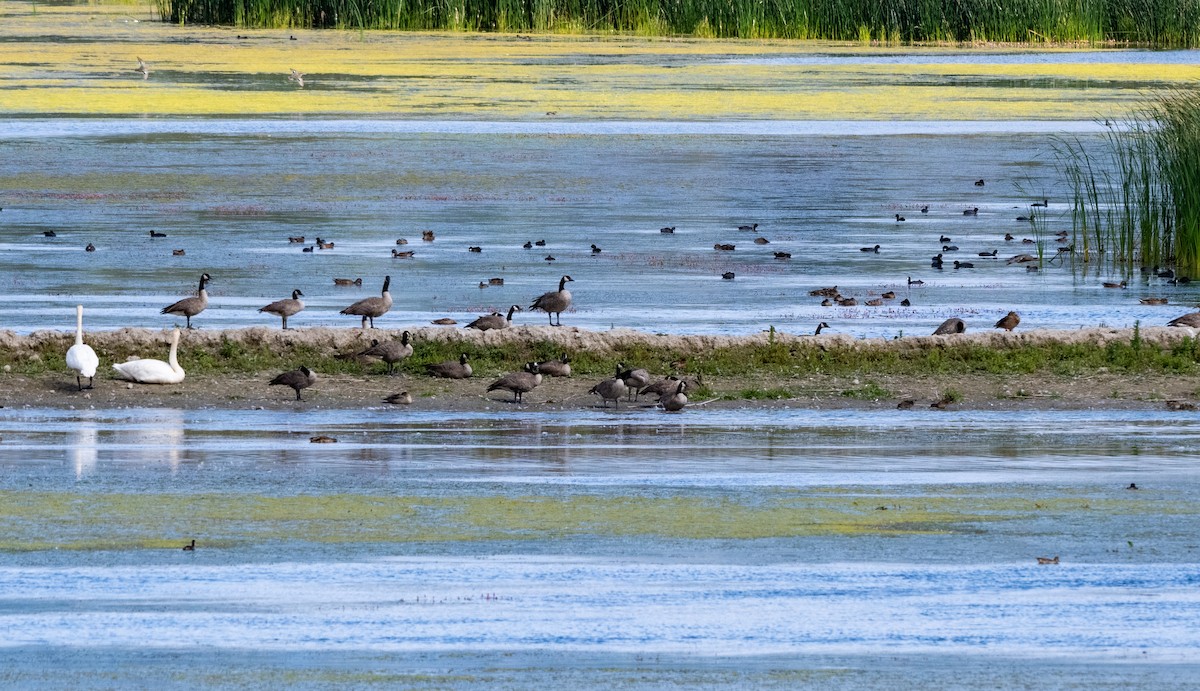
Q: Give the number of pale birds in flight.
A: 2